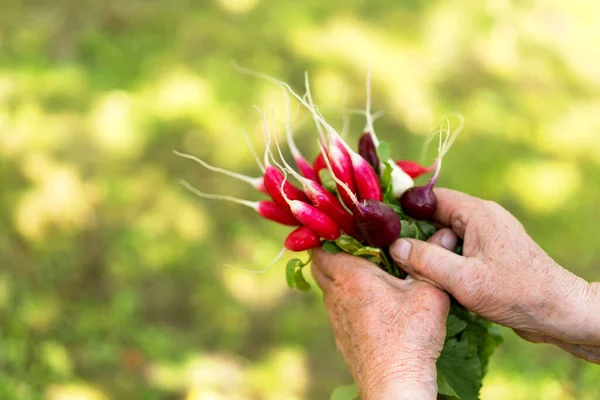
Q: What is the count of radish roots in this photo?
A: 15